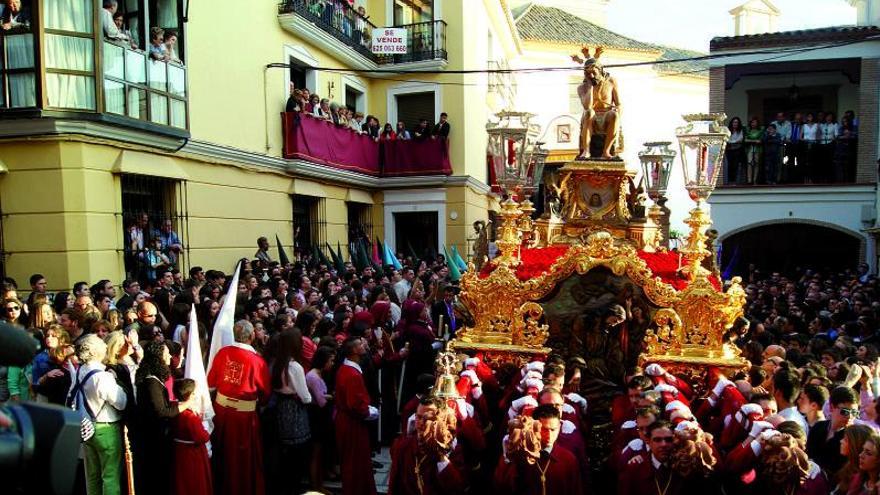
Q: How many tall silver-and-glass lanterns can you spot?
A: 4